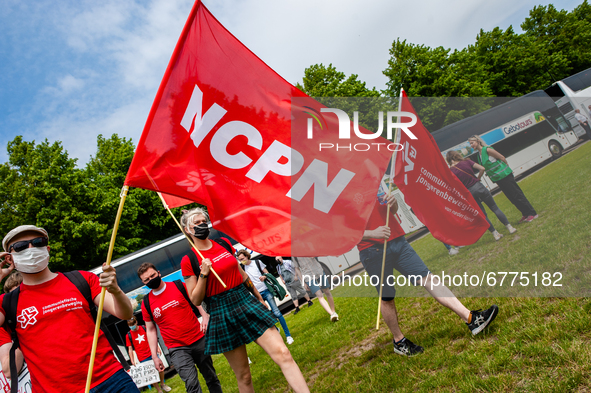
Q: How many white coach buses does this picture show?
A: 3